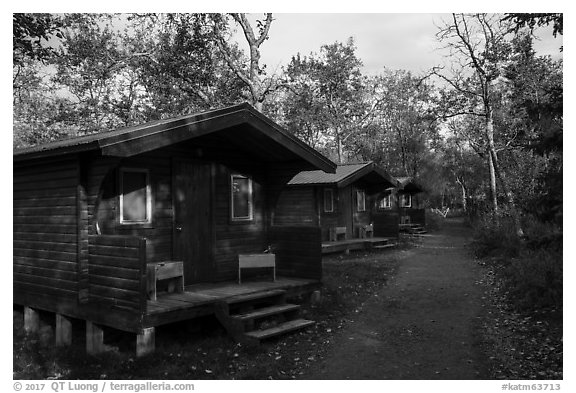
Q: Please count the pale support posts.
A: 4